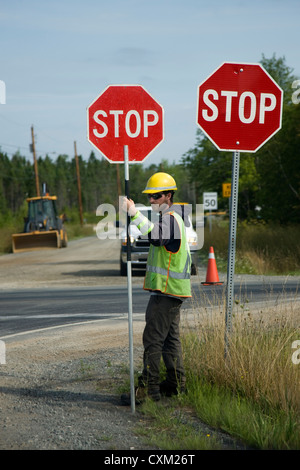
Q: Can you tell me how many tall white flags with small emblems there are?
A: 0